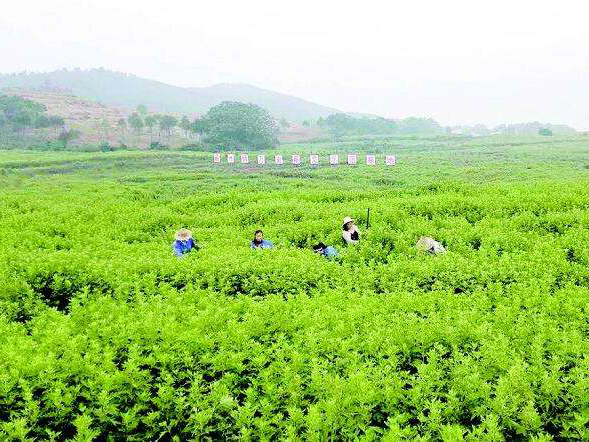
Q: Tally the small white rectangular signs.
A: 11